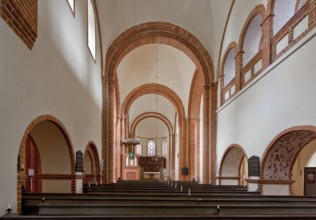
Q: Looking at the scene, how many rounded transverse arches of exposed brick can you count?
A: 3